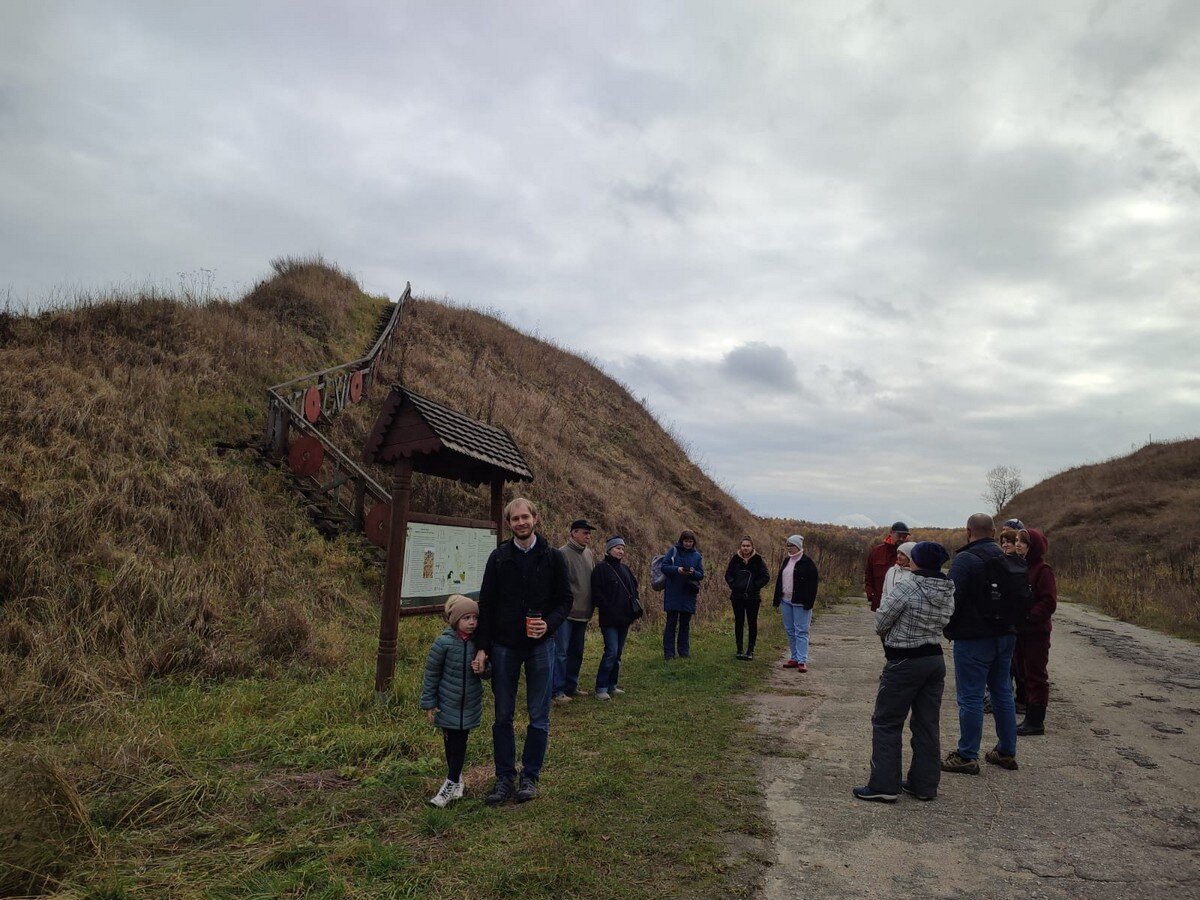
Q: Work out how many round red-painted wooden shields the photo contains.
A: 4